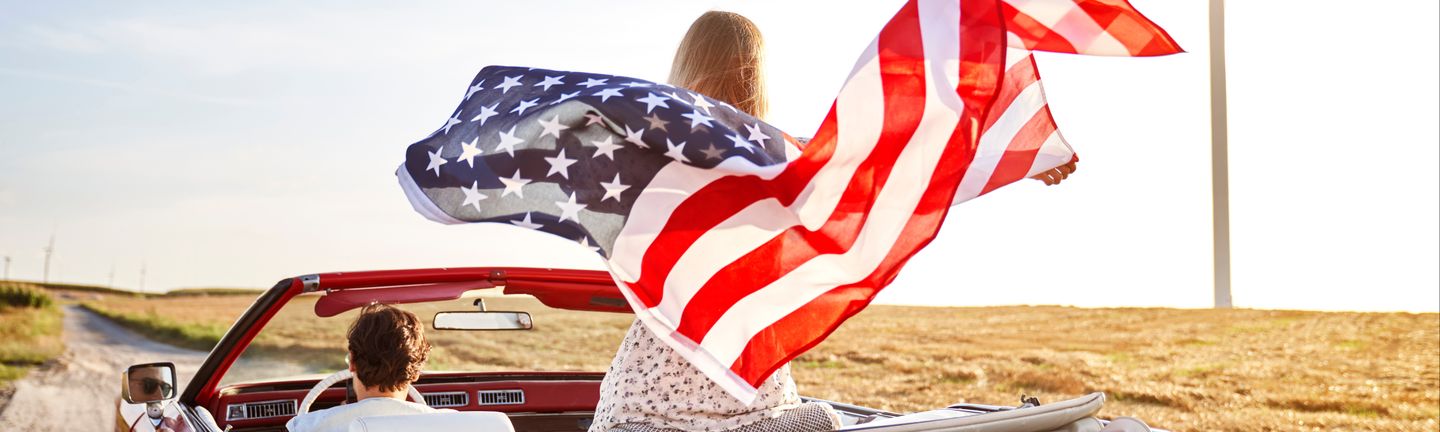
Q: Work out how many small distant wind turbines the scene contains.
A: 4